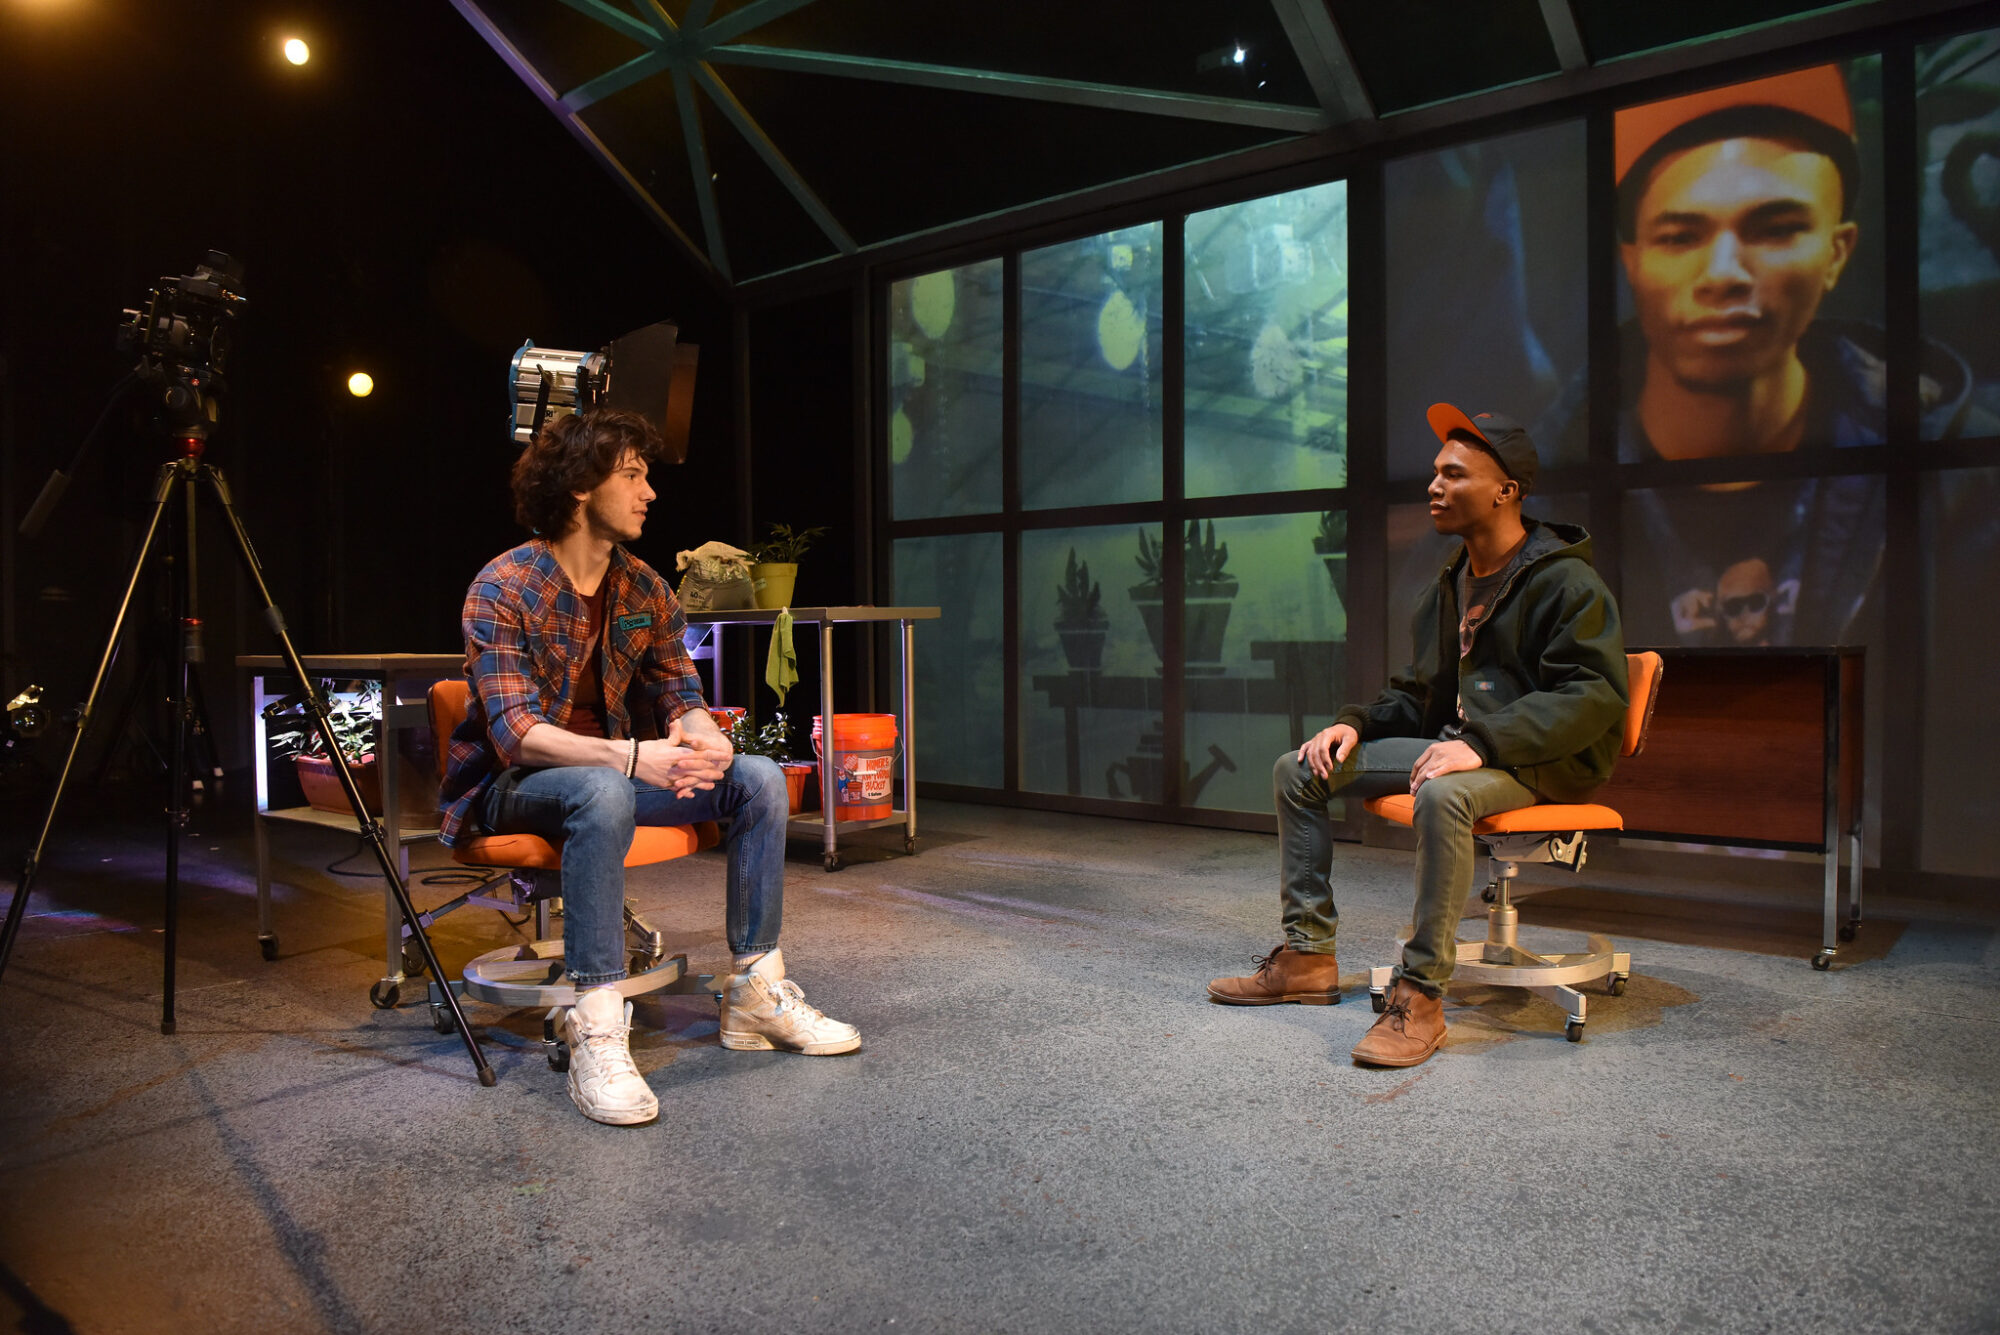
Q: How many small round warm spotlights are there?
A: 2